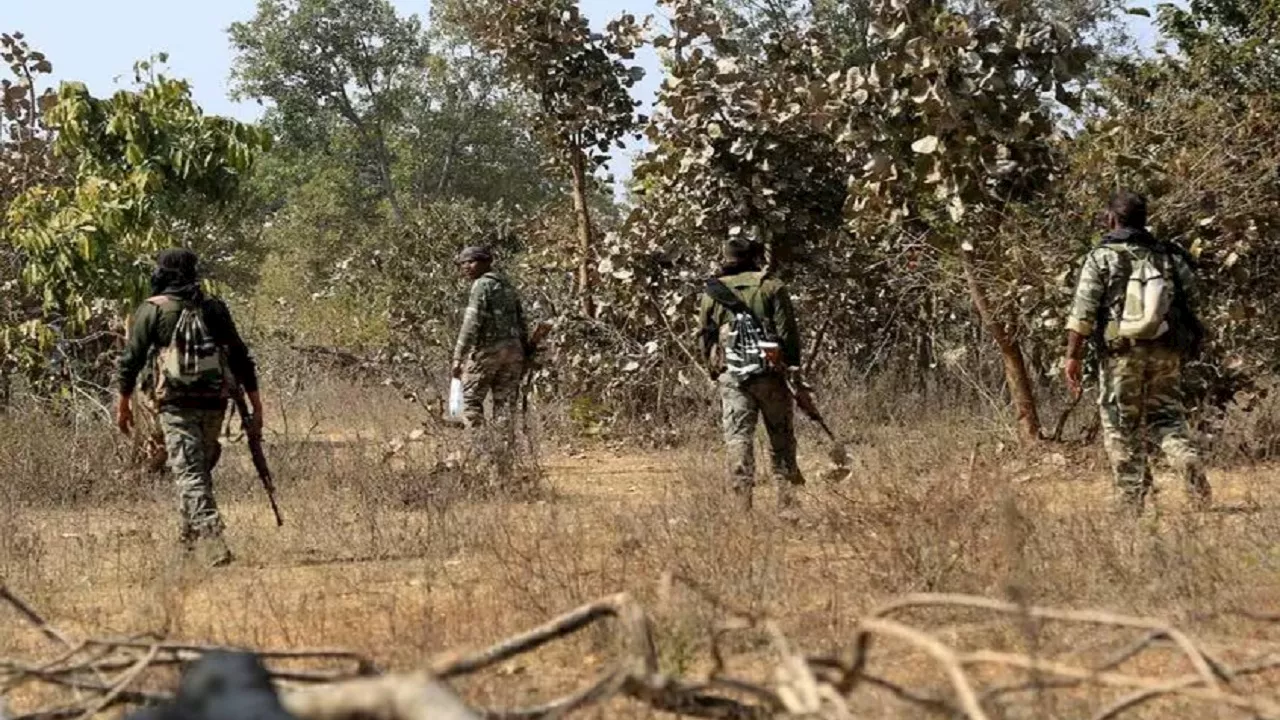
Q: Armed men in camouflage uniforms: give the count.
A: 4